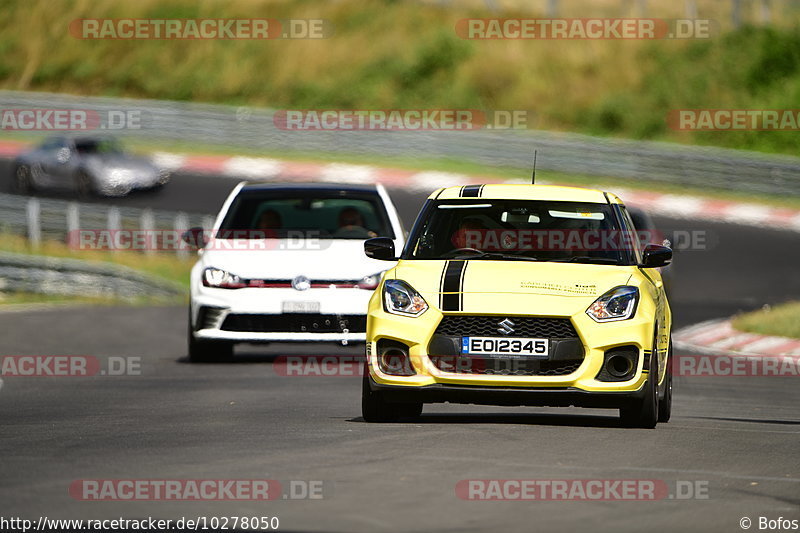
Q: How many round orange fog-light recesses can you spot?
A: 0